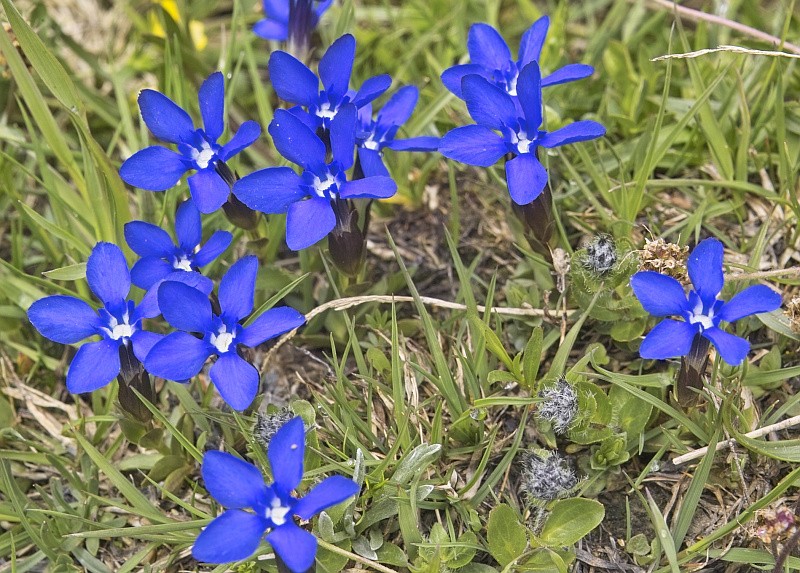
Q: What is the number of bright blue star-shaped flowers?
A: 12